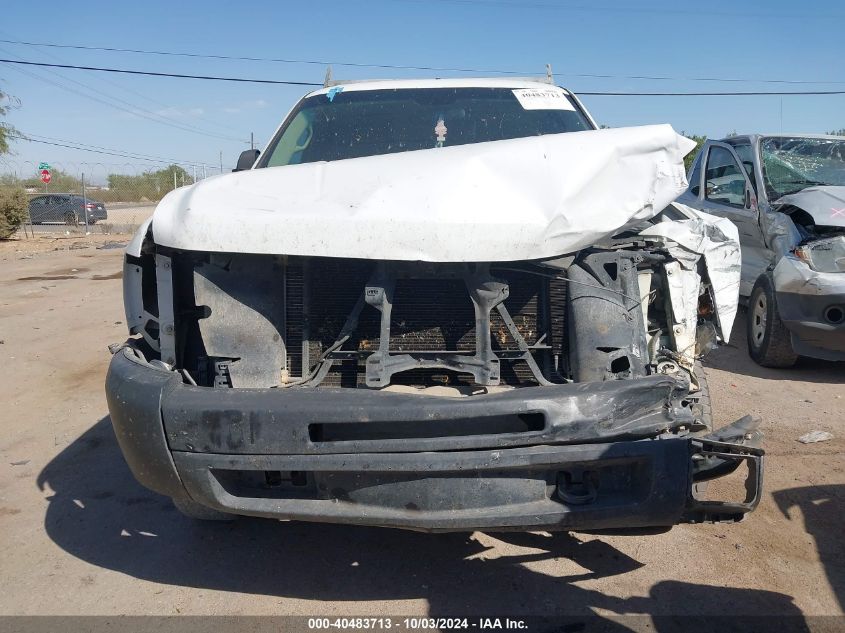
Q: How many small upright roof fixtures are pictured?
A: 2